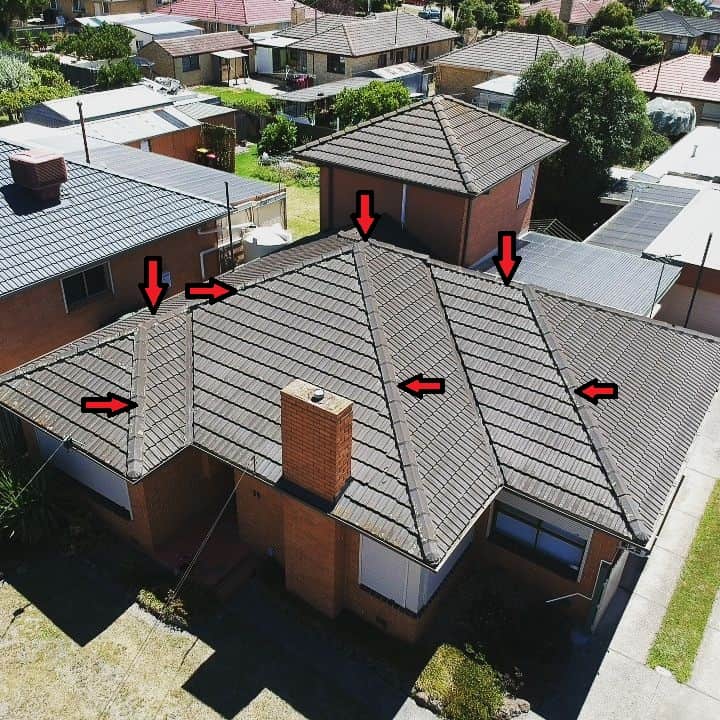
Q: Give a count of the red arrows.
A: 7